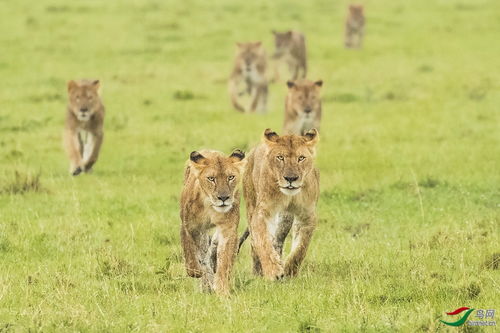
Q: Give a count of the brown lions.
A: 7